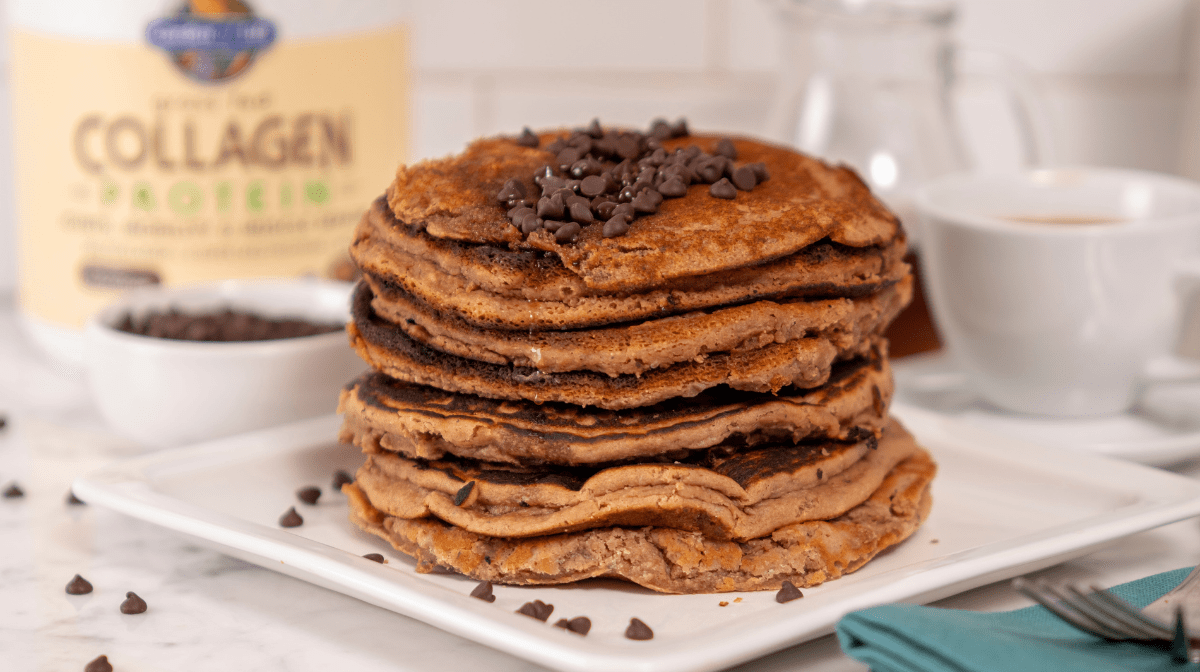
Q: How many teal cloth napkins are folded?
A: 1